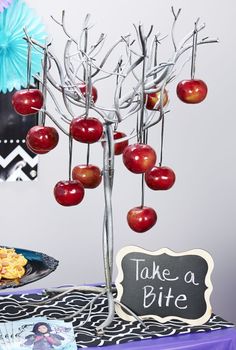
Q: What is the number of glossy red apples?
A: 12